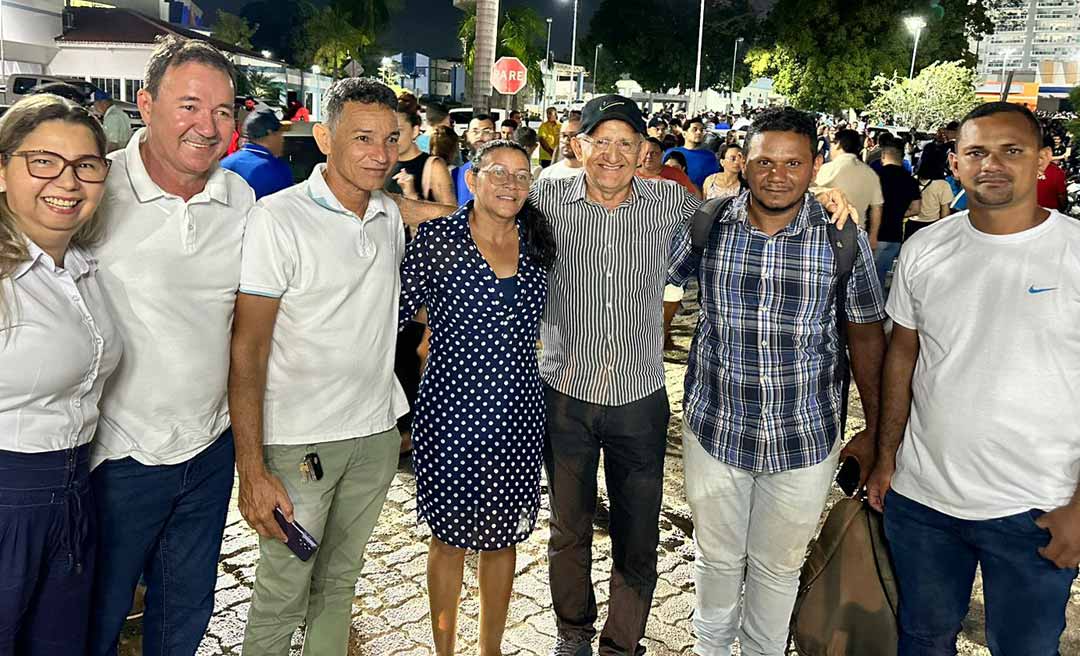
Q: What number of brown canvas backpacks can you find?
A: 1